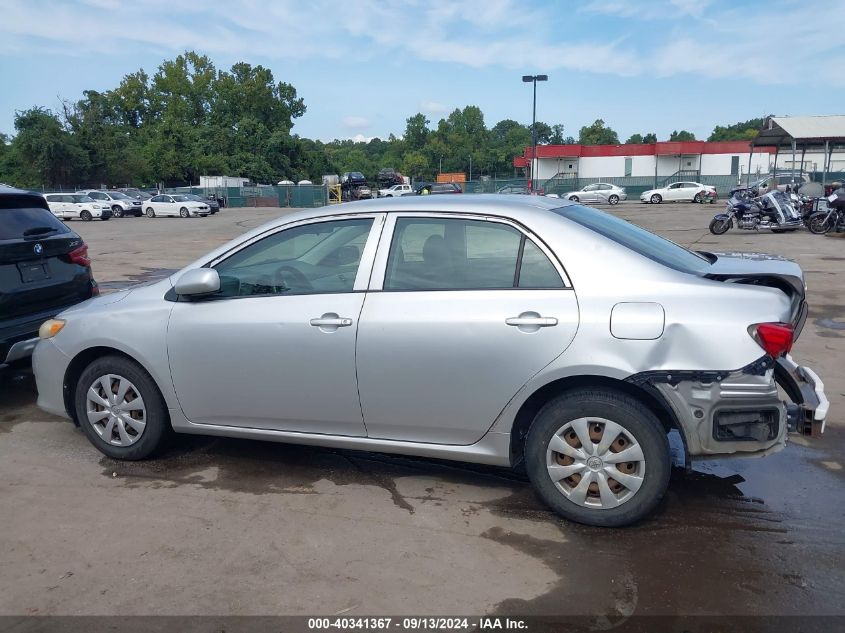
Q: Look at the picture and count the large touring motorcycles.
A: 2